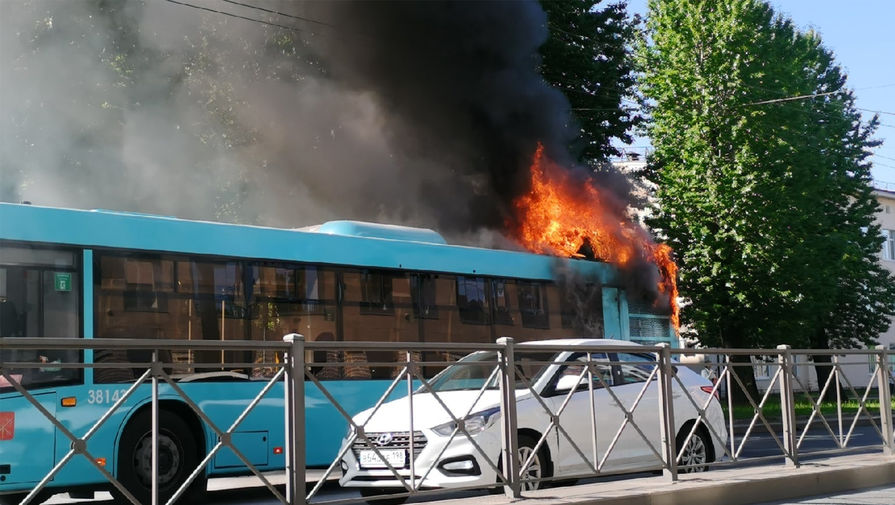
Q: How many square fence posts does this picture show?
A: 5